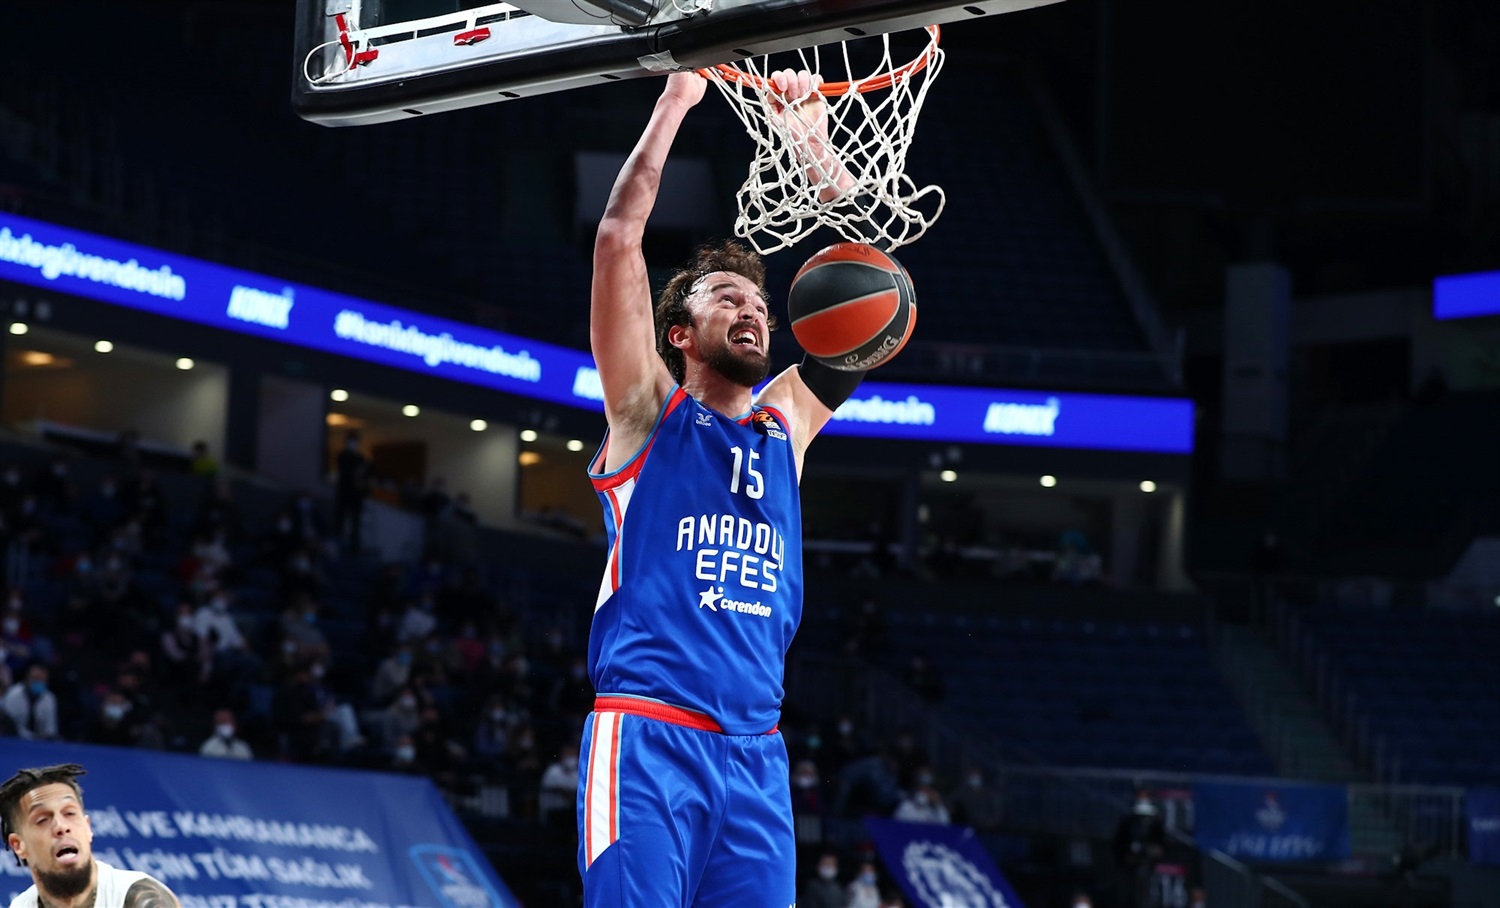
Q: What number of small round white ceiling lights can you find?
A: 11